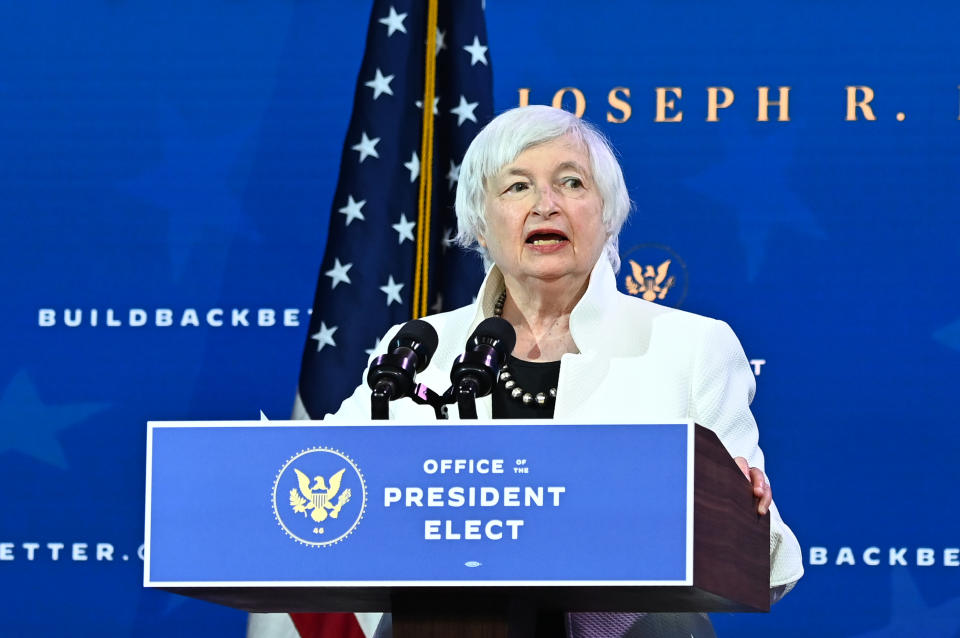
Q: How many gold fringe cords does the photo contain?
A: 2